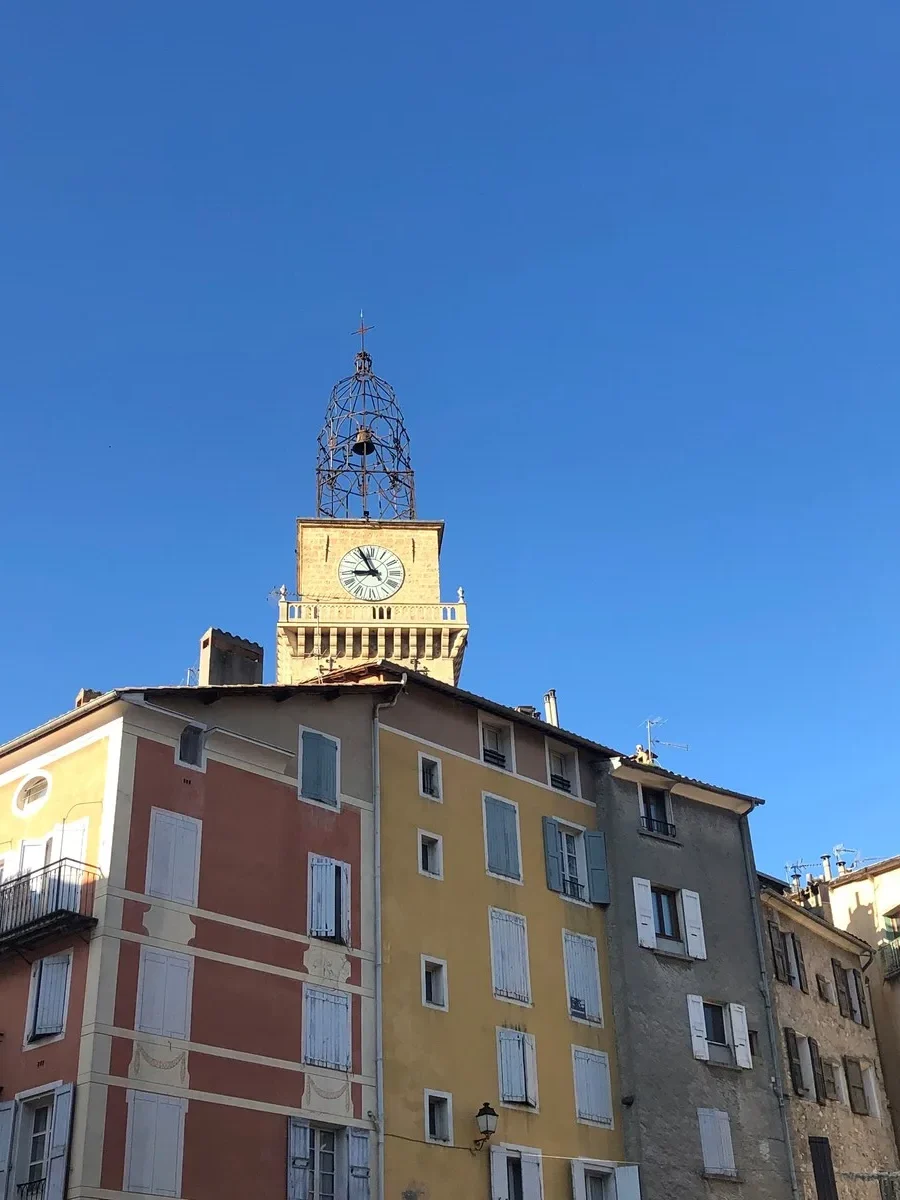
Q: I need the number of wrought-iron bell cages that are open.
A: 1